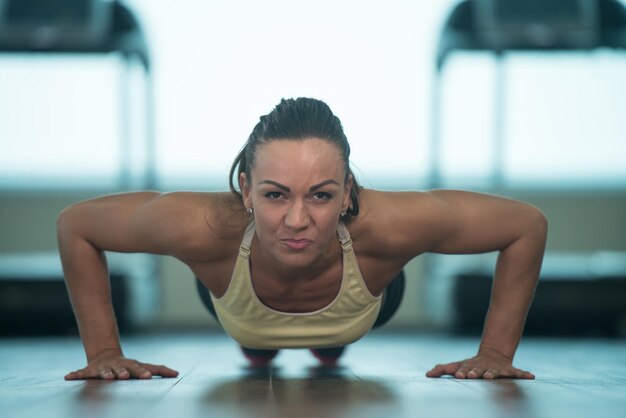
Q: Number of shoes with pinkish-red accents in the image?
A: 2